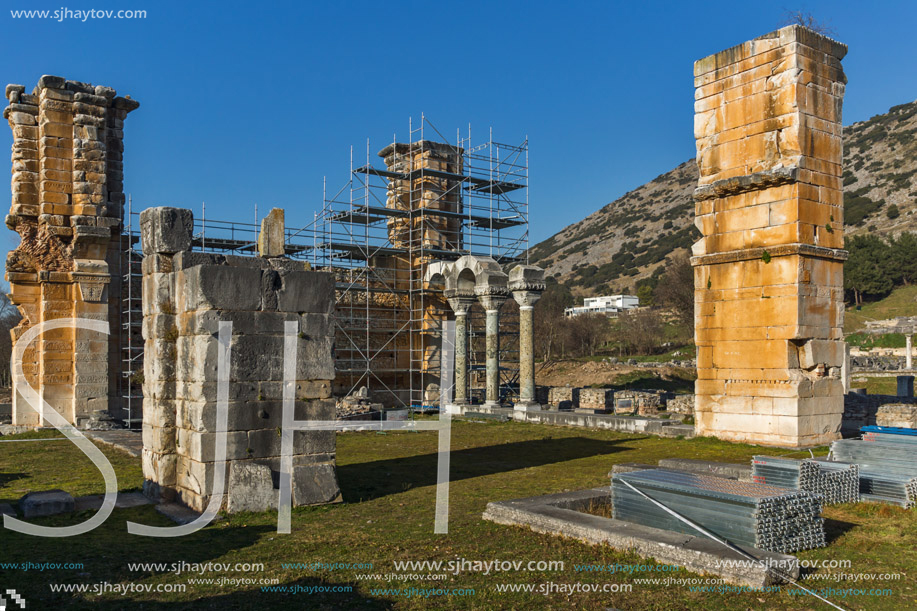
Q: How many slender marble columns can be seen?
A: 3